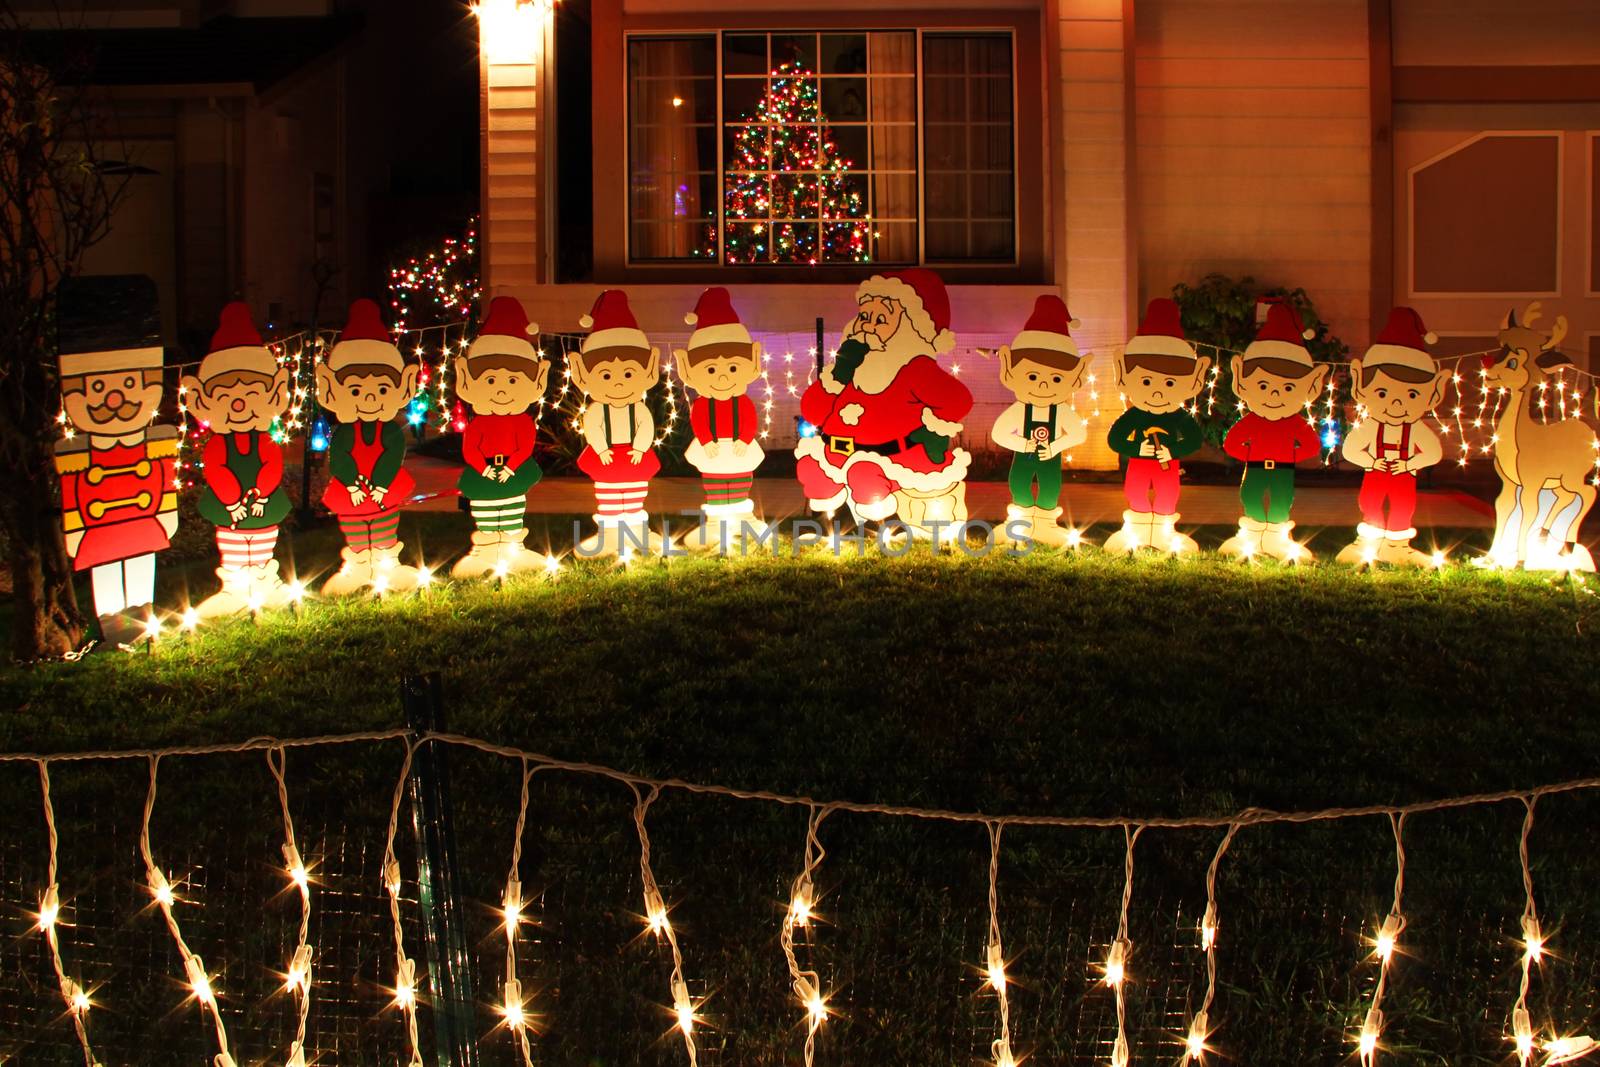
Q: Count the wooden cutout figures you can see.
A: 12